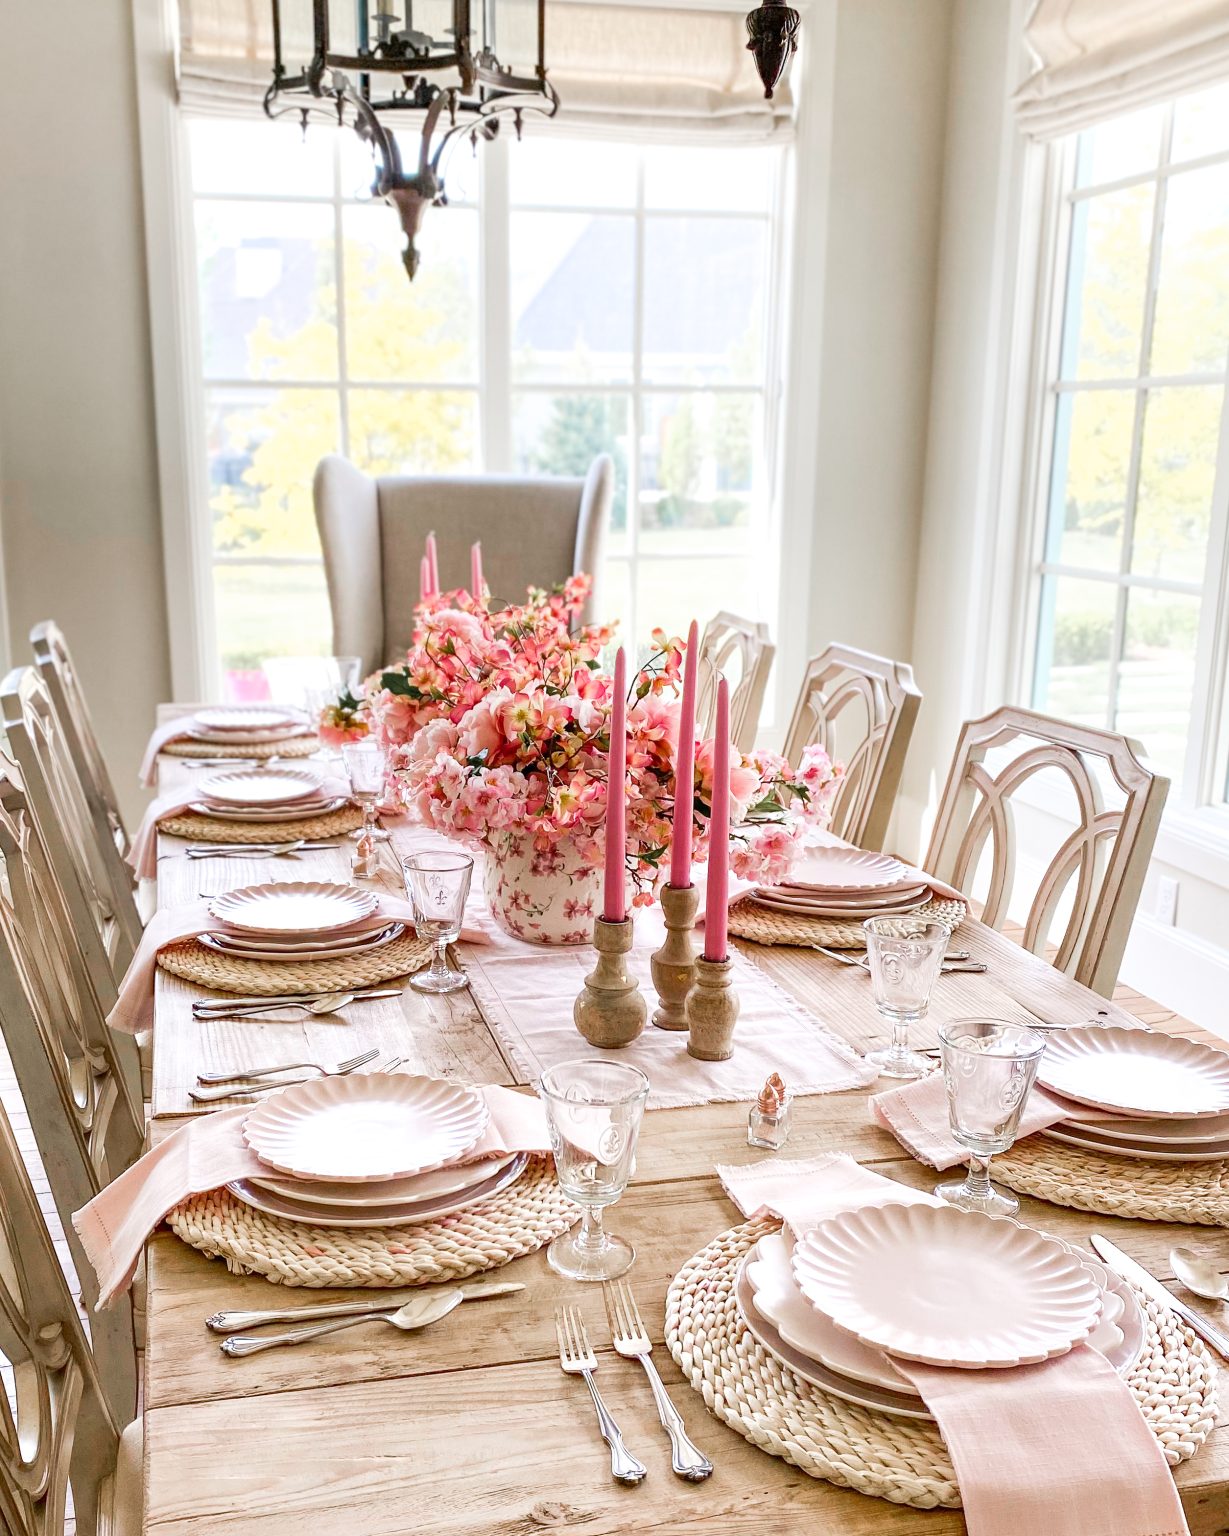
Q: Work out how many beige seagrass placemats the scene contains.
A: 7